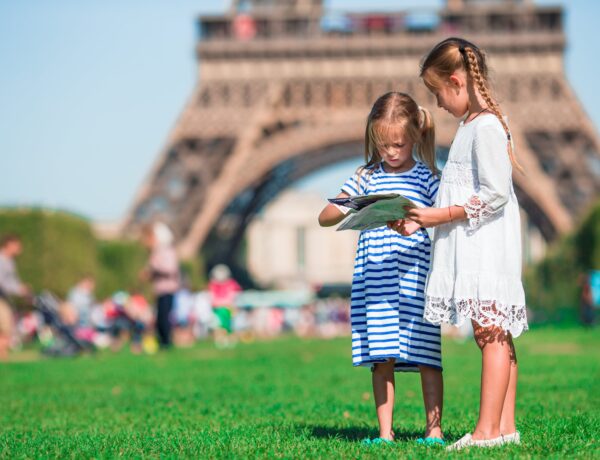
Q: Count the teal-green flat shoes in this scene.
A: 2